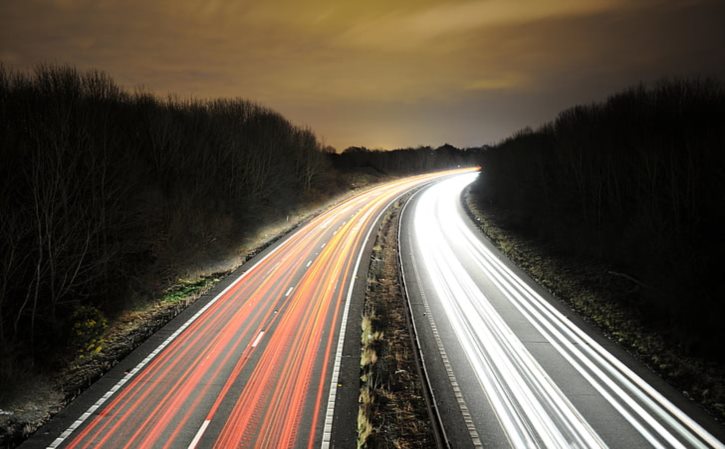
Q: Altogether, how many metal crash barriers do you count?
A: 1